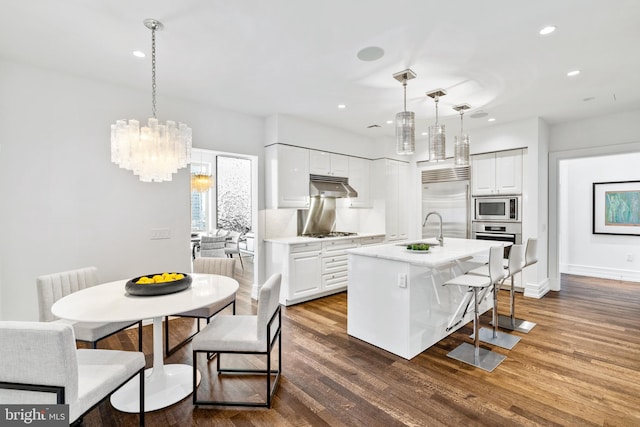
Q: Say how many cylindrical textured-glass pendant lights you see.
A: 3